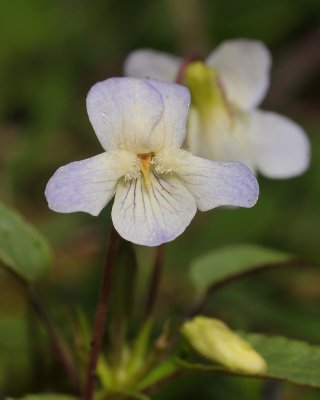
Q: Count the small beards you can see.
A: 2